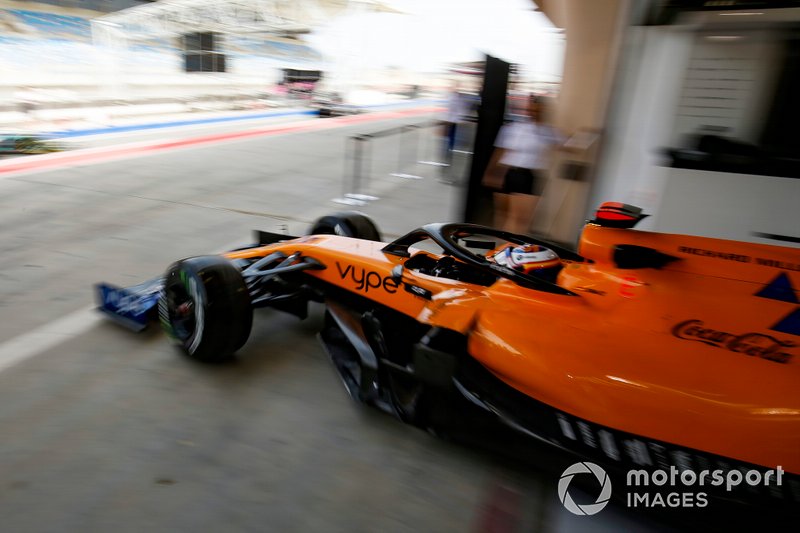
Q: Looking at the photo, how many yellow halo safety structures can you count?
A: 0